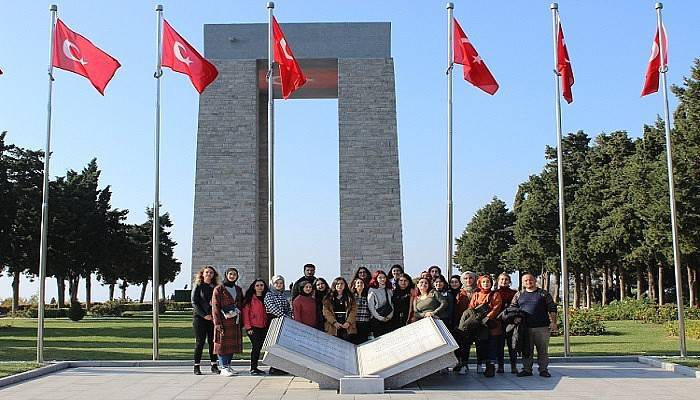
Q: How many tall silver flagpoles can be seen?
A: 6